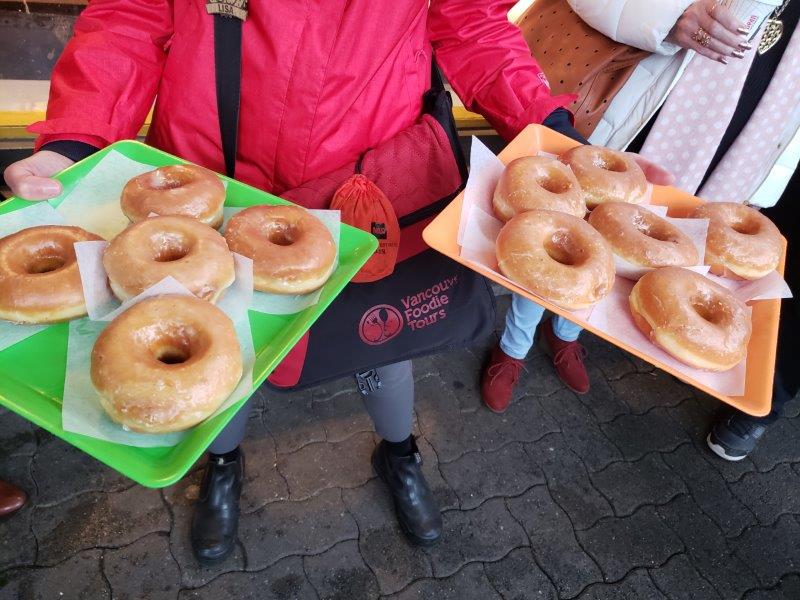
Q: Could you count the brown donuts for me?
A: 11